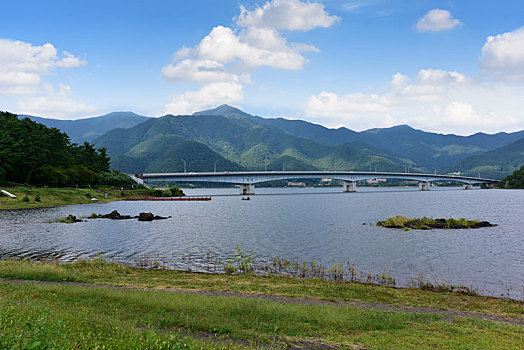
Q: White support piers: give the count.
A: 4